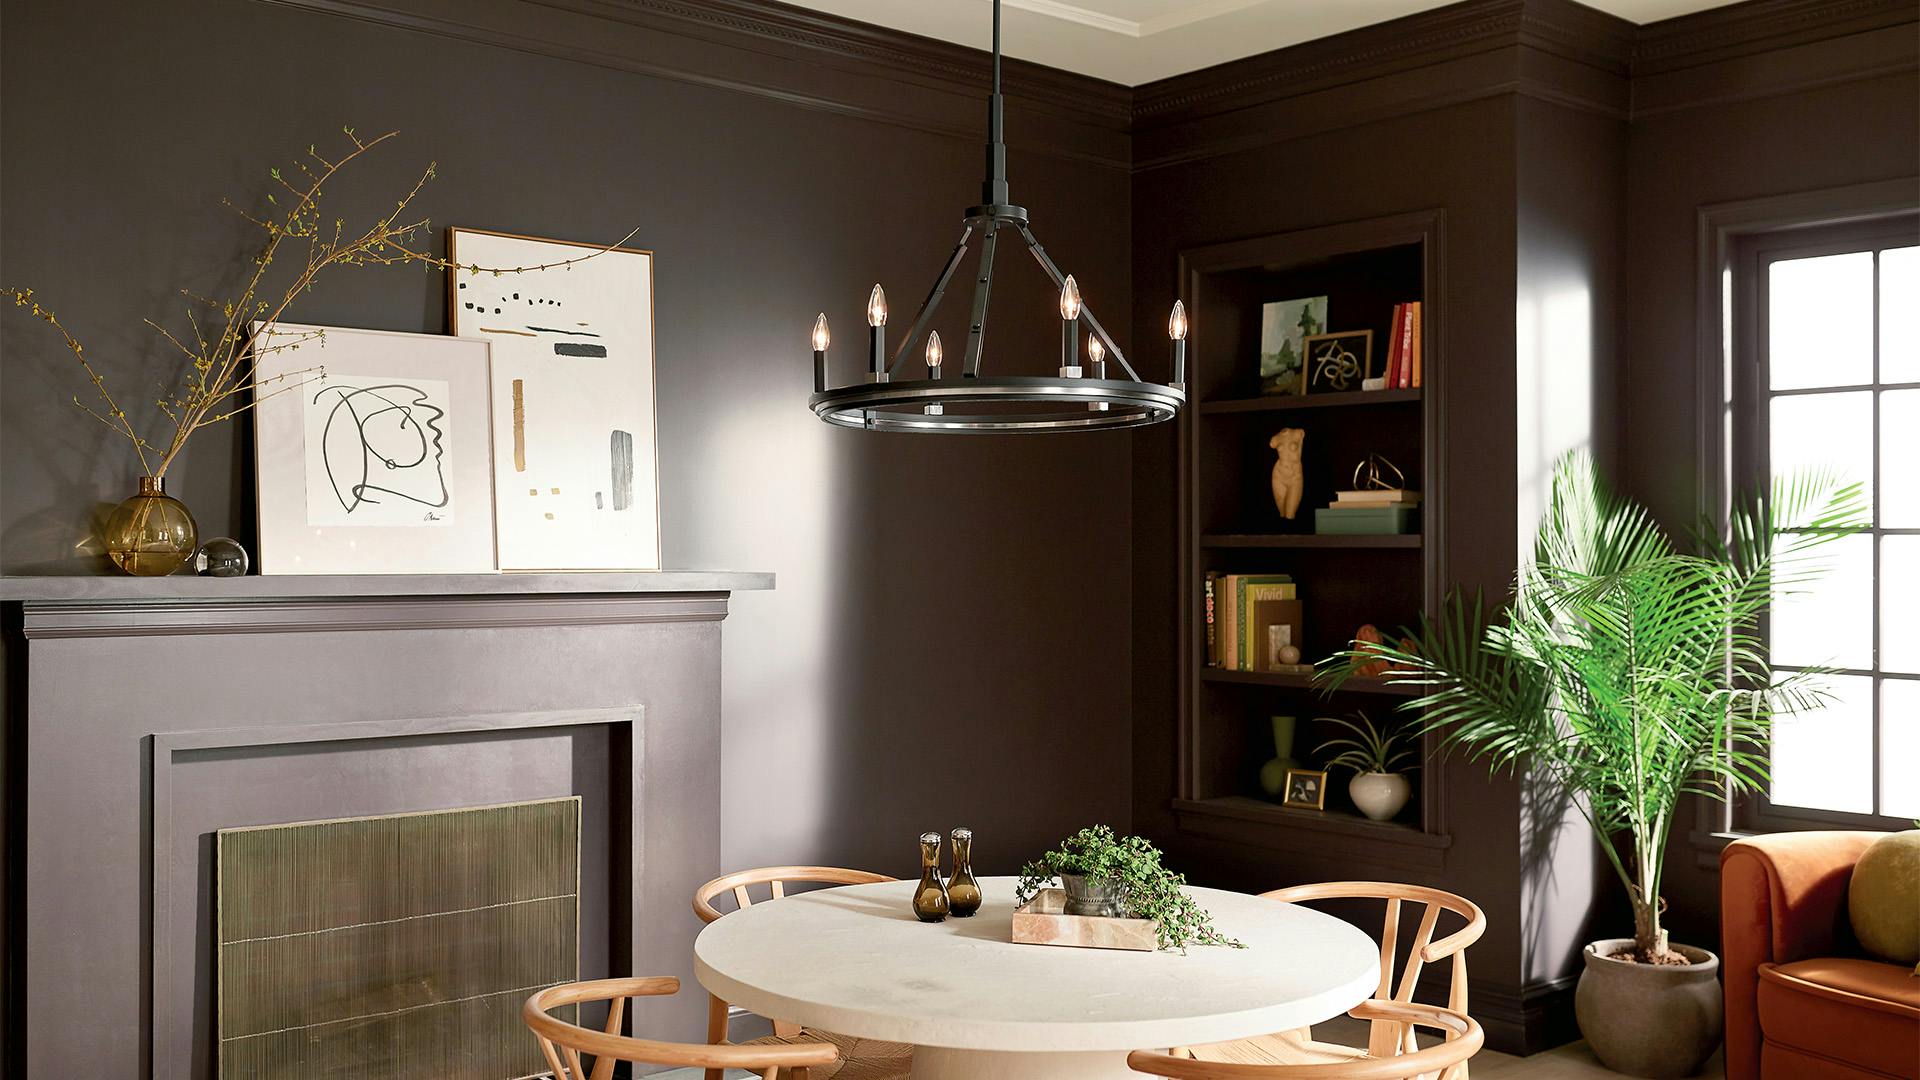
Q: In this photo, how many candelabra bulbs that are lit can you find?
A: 6